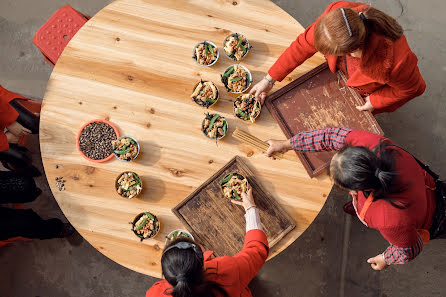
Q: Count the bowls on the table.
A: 12